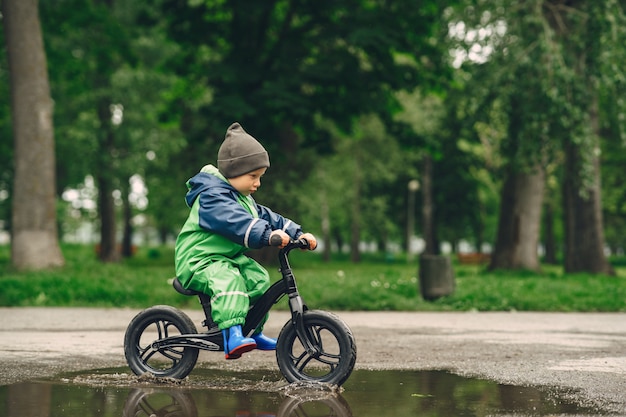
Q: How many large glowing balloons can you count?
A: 0